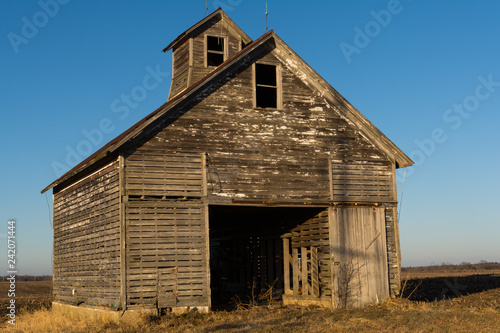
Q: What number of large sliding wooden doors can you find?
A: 1